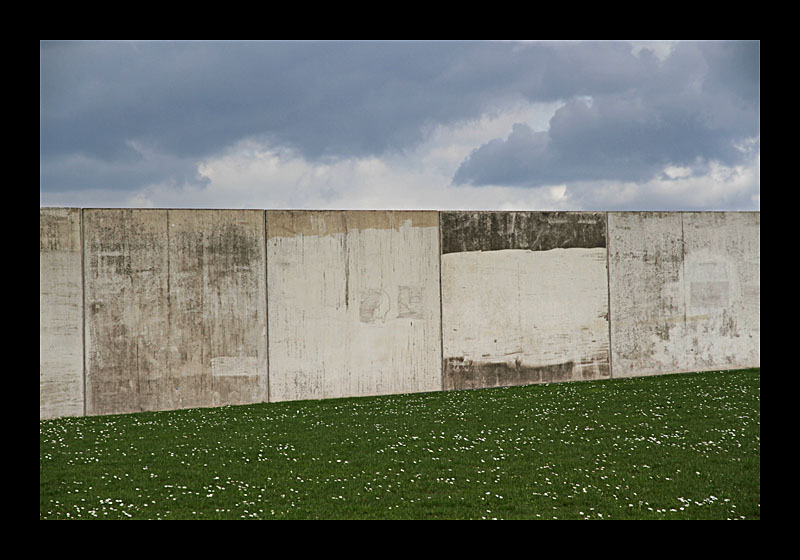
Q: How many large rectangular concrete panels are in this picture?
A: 5